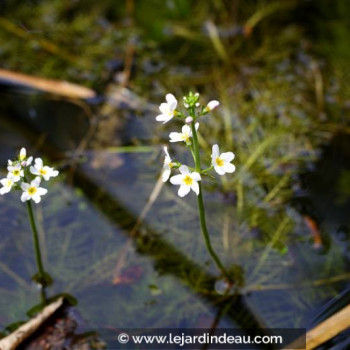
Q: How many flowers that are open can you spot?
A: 9